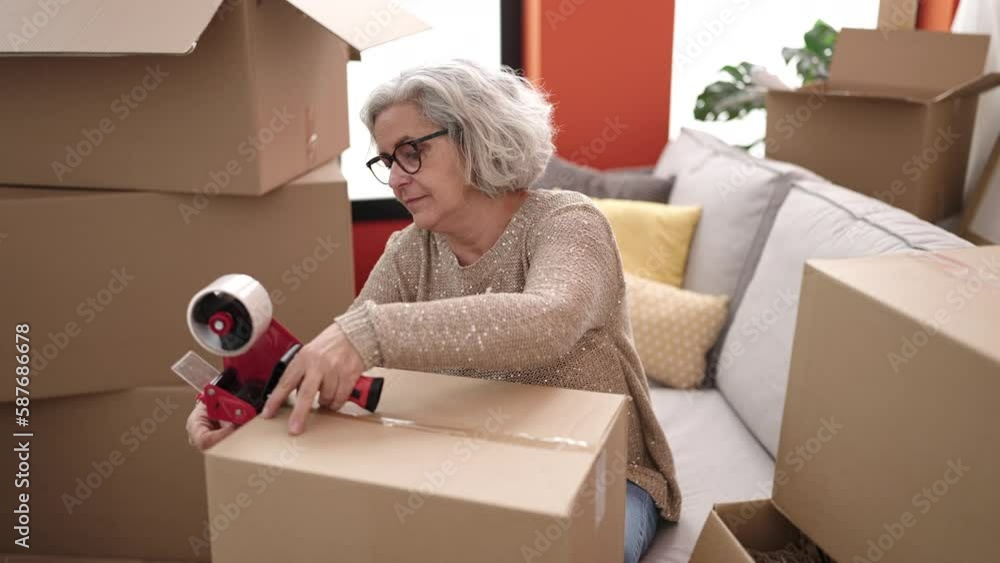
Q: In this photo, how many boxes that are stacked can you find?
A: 3